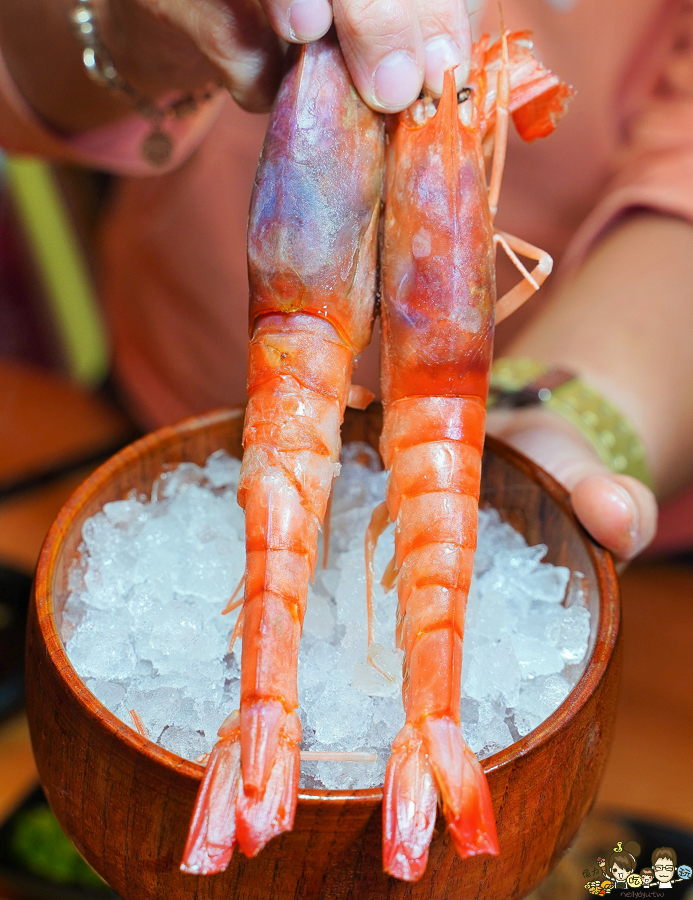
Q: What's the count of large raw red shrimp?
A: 2